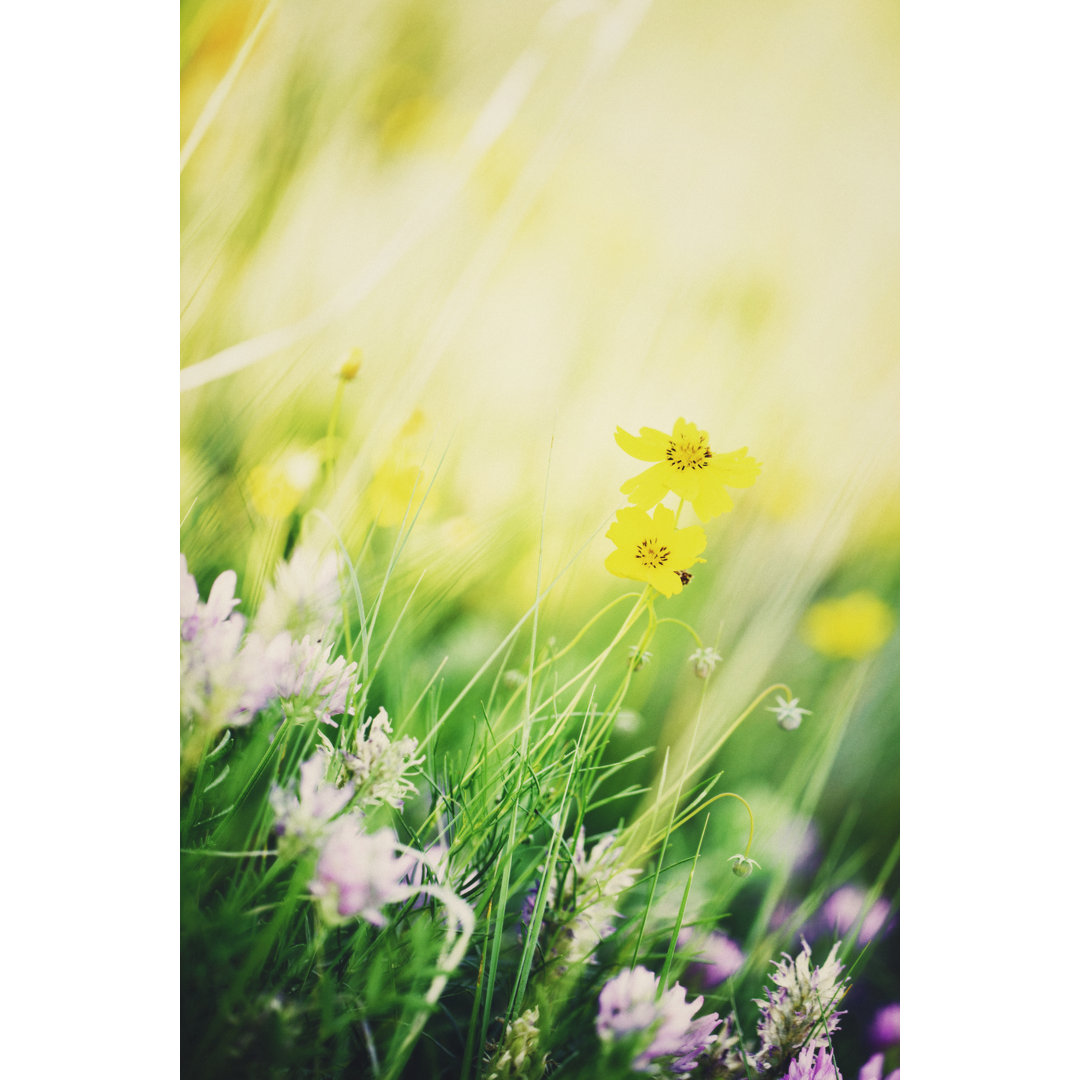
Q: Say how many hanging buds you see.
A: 4